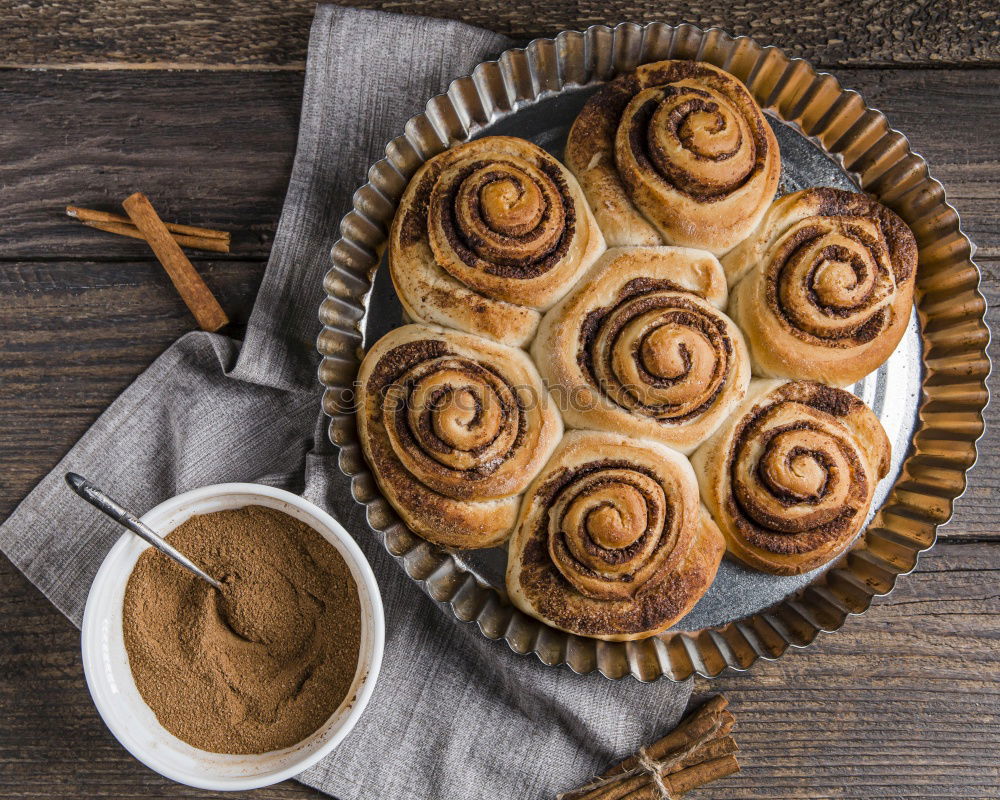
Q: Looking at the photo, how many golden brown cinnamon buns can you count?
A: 7